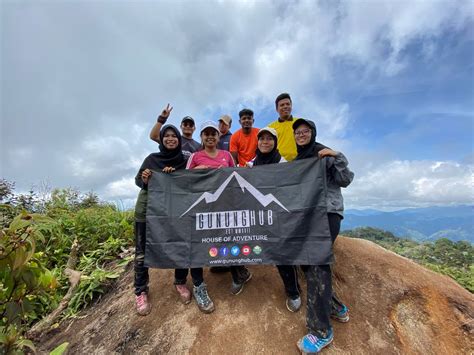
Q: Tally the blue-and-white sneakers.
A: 2